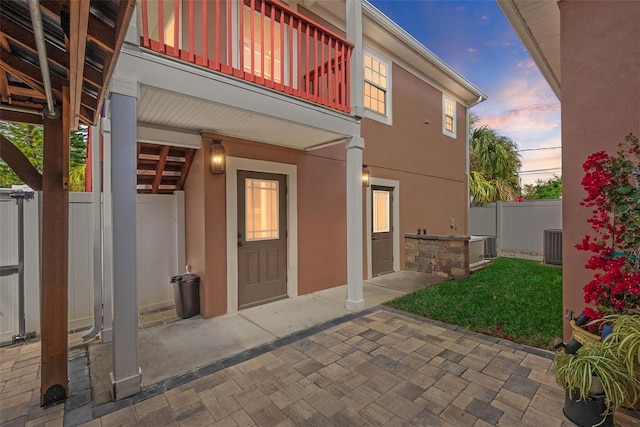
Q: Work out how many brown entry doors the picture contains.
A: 2